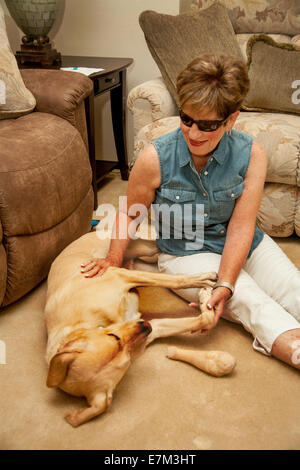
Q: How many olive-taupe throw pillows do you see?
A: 2